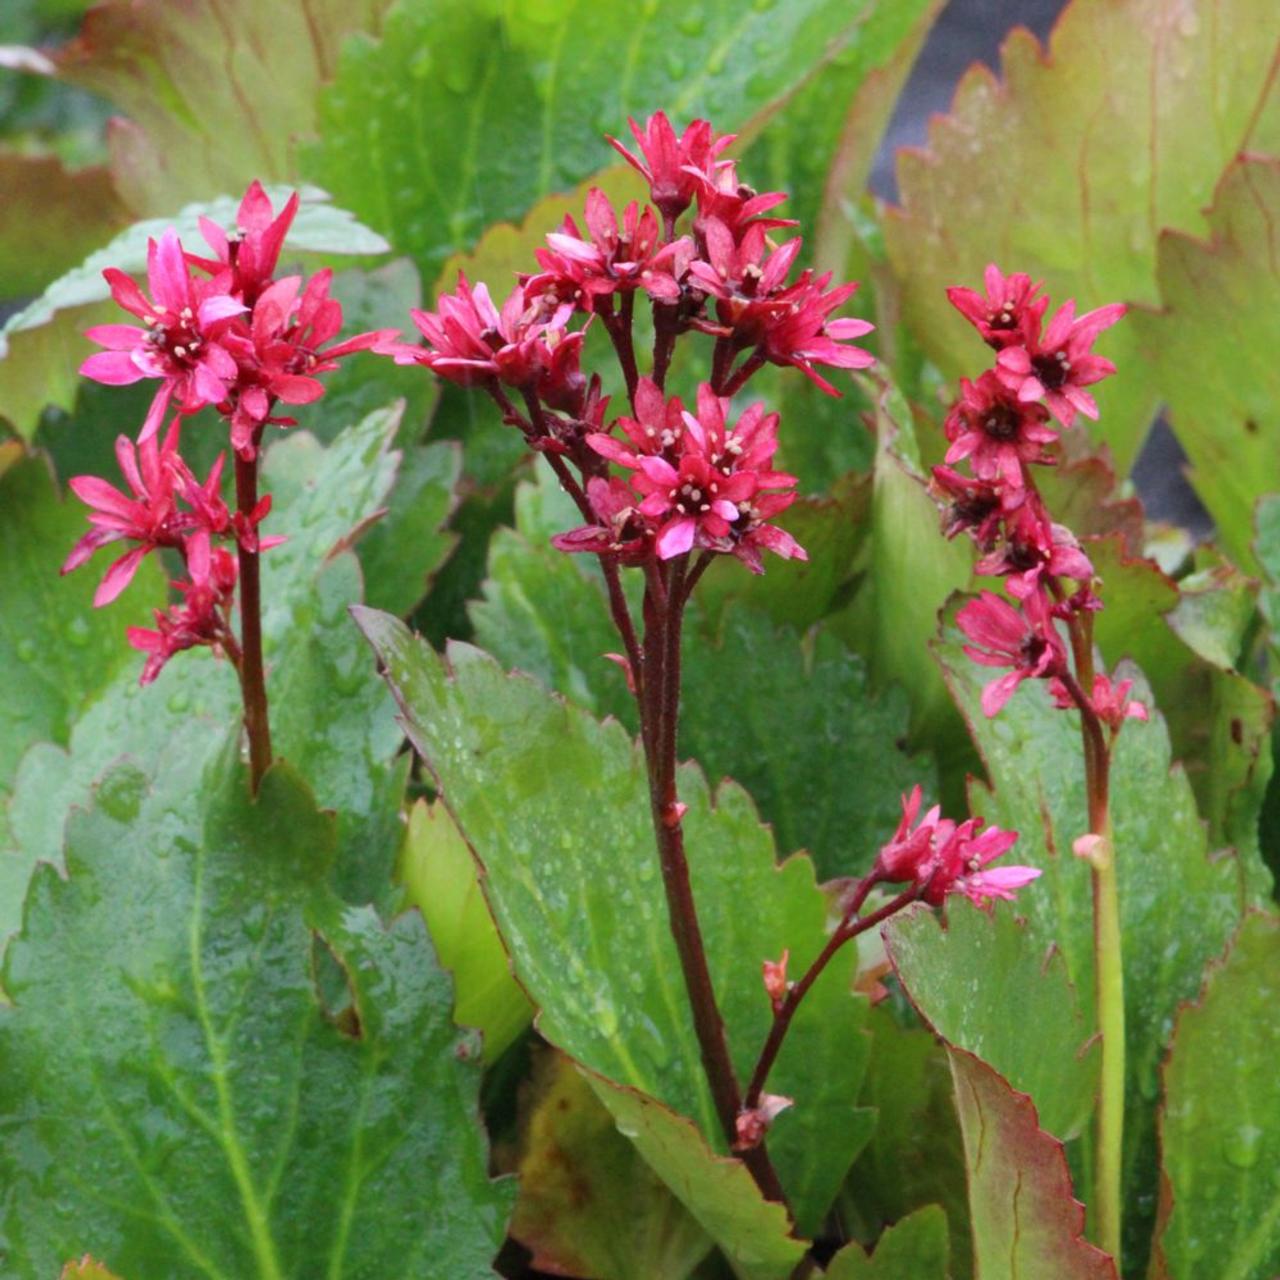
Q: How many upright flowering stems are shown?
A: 3